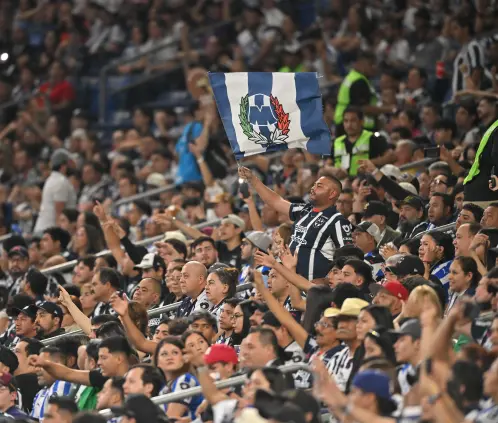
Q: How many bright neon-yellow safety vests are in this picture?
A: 4